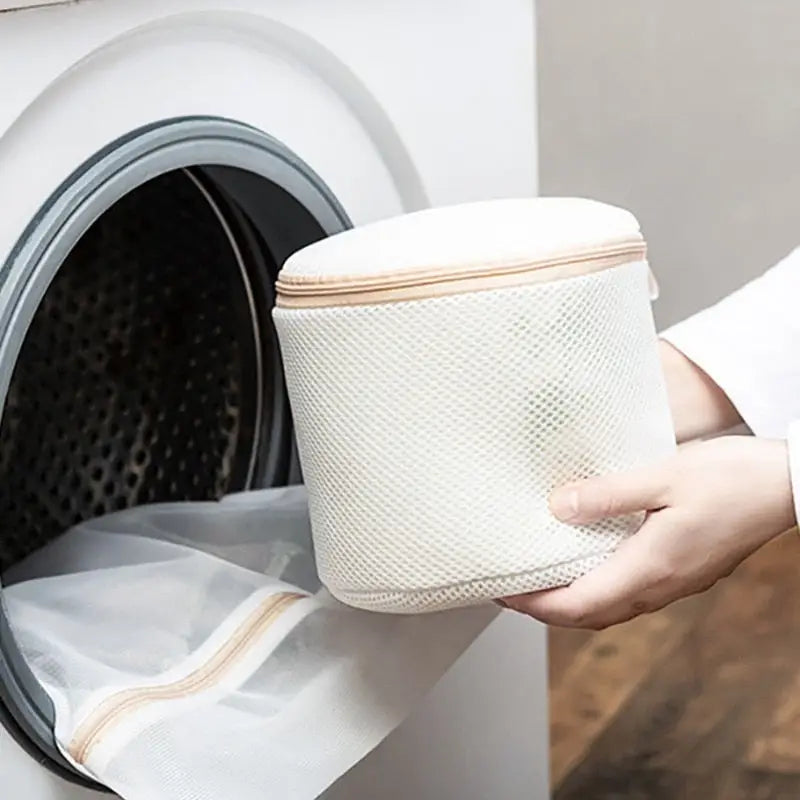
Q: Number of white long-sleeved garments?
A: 1